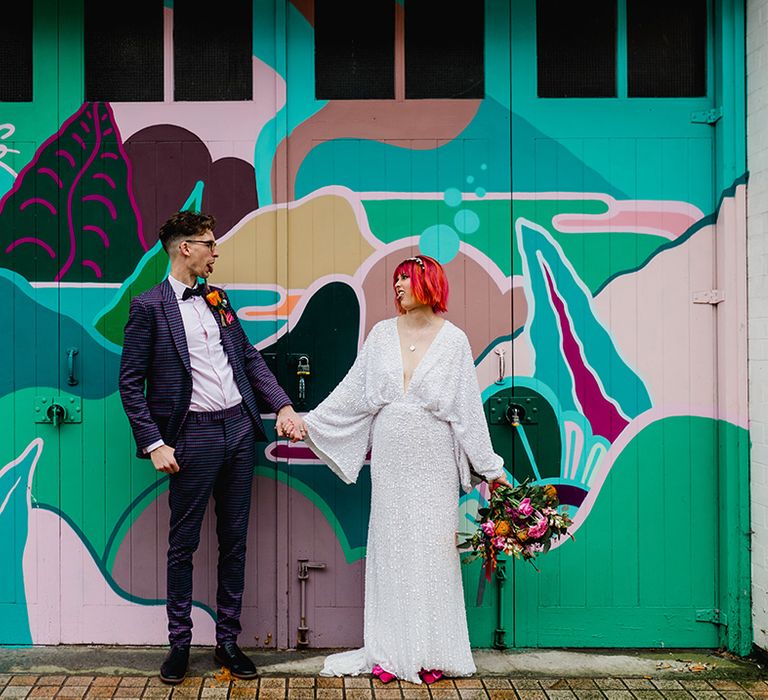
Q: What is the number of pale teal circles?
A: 6